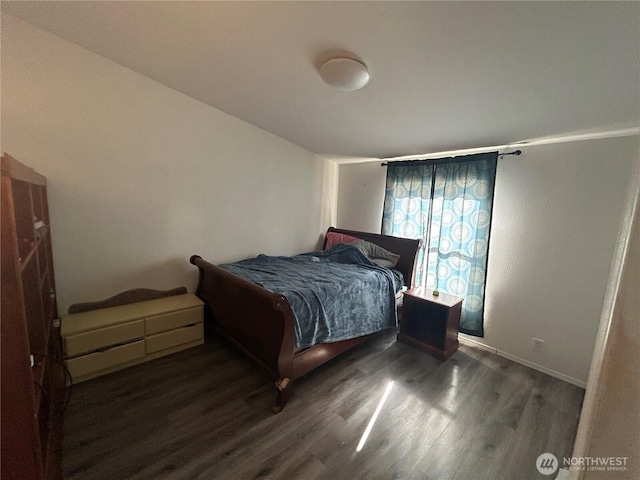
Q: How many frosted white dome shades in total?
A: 1